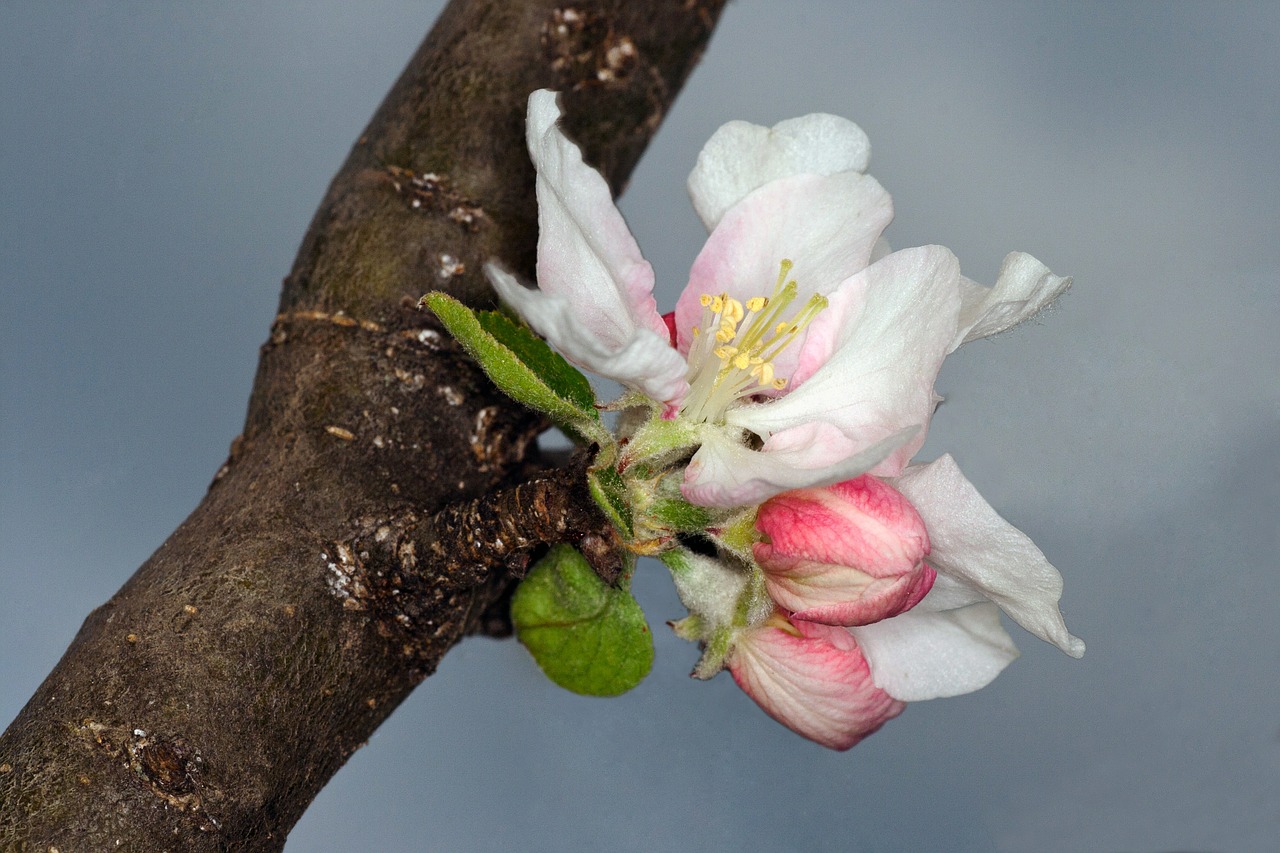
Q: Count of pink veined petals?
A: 2